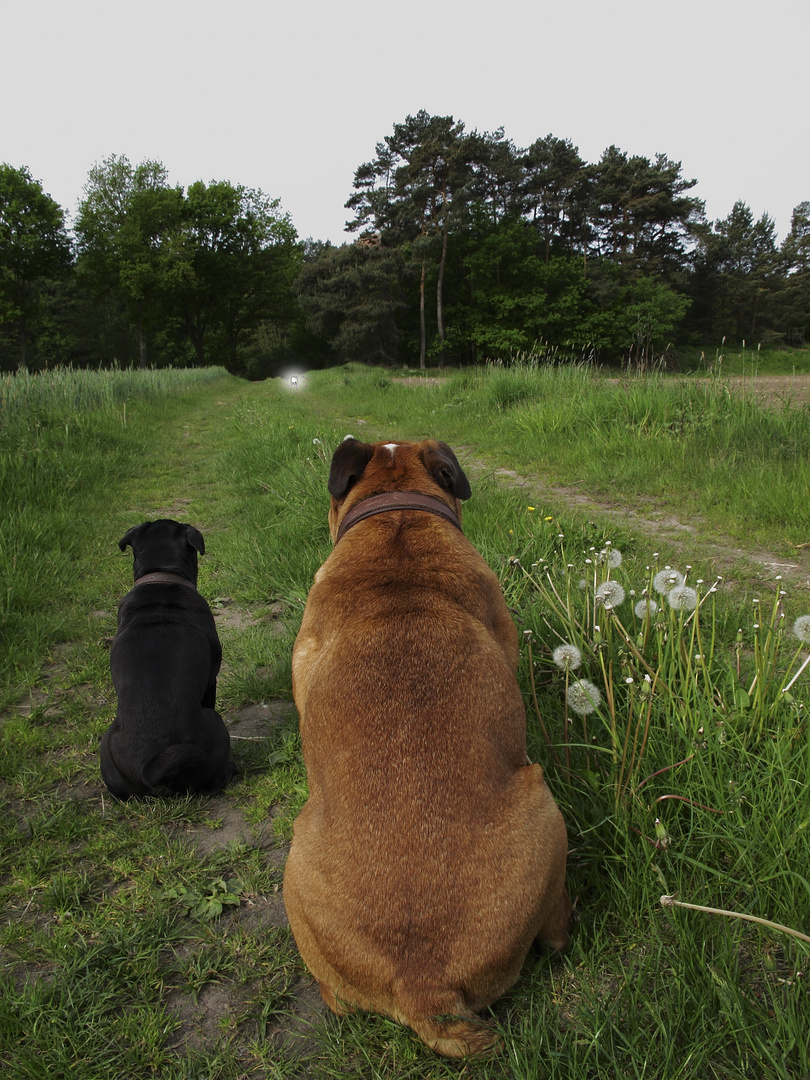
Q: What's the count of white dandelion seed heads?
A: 8